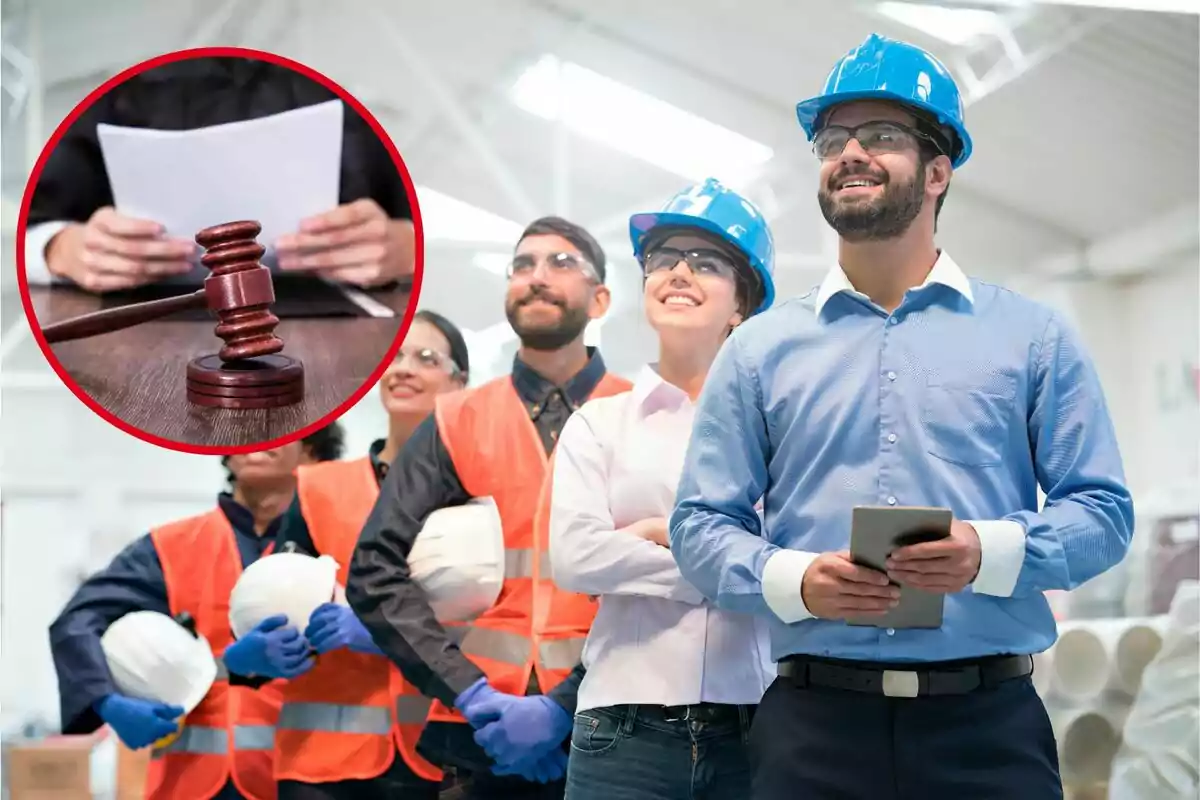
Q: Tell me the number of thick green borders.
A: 0